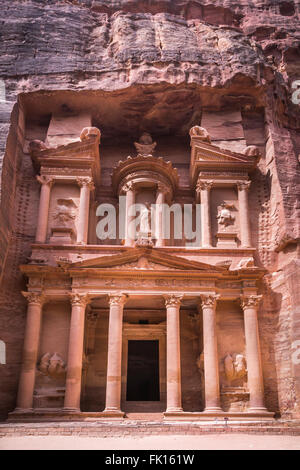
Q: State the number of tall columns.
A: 6